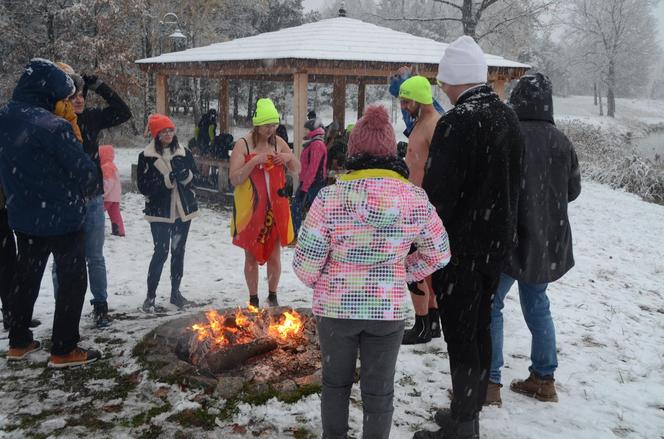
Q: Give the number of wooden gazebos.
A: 1